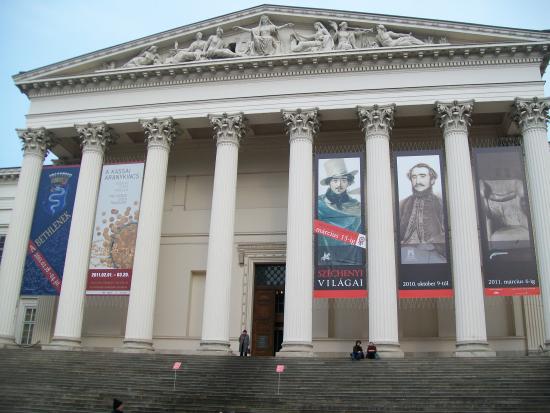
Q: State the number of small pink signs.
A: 2